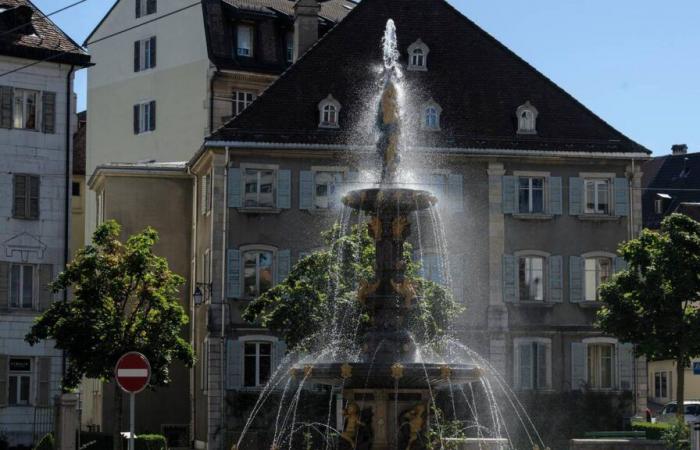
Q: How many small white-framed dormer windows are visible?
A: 4